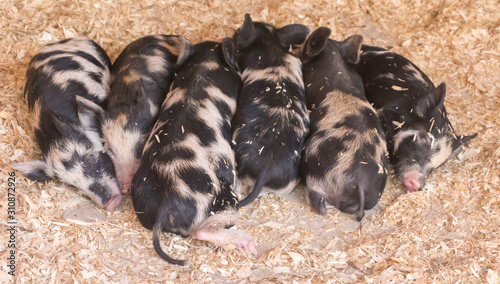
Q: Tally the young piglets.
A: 6